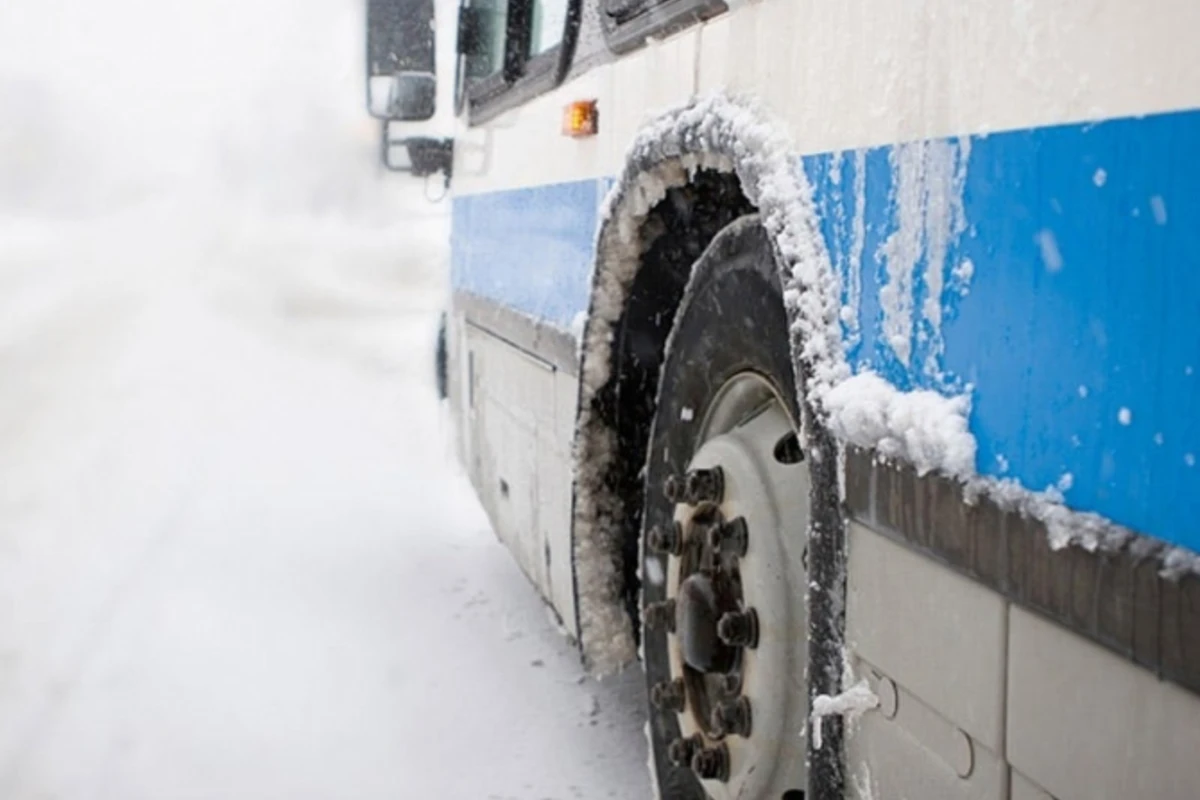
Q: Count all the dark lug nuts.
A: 10